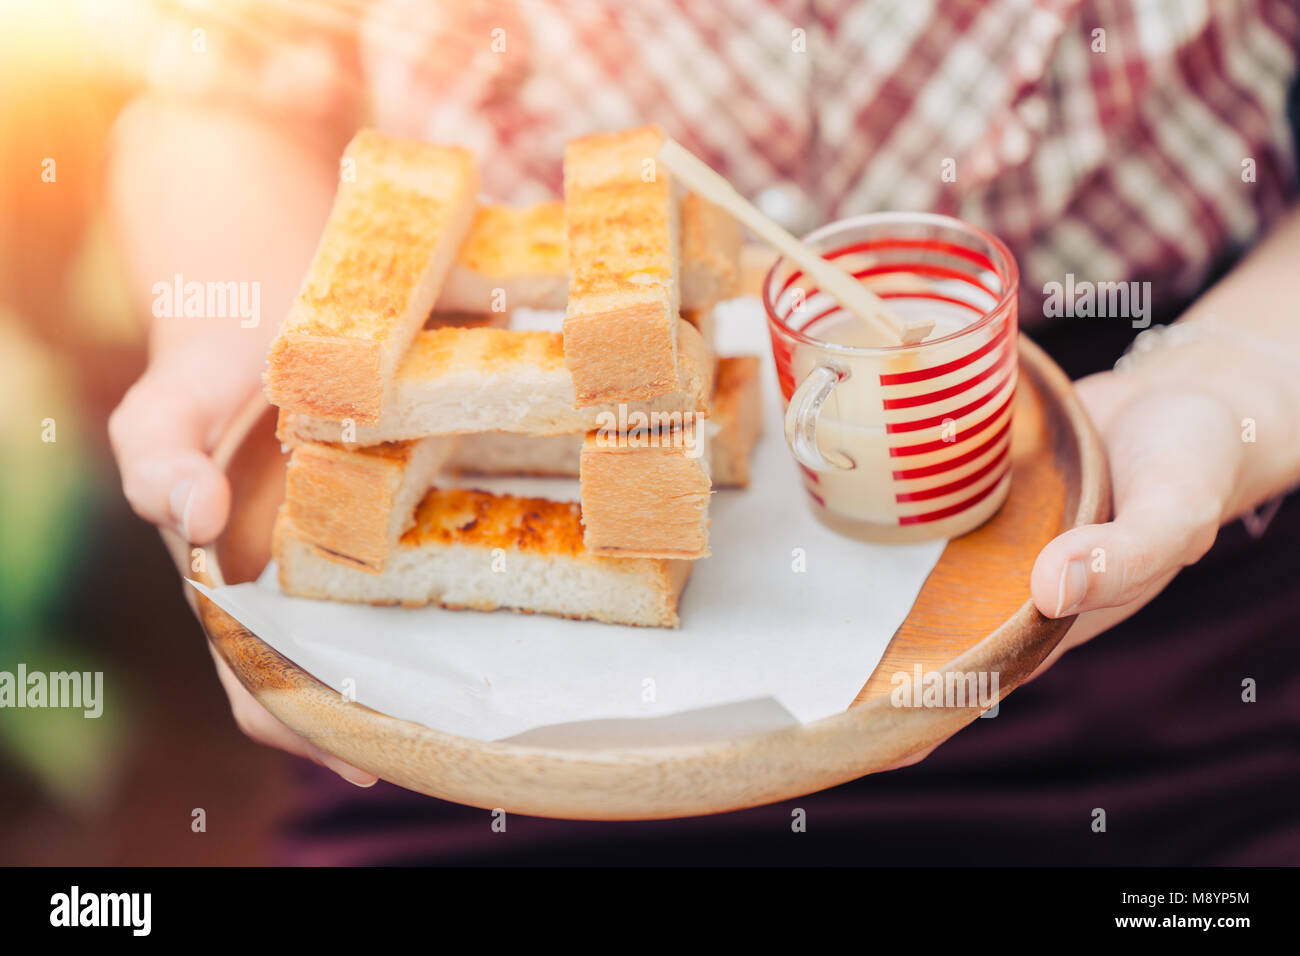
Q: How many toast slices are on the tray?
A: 8